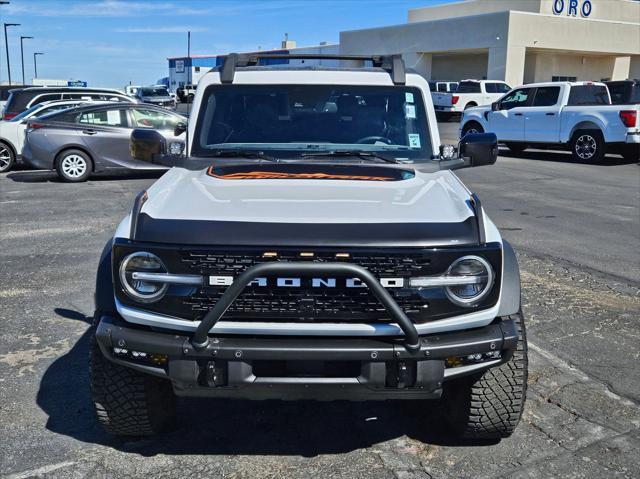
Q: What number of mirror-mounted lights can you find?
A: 2